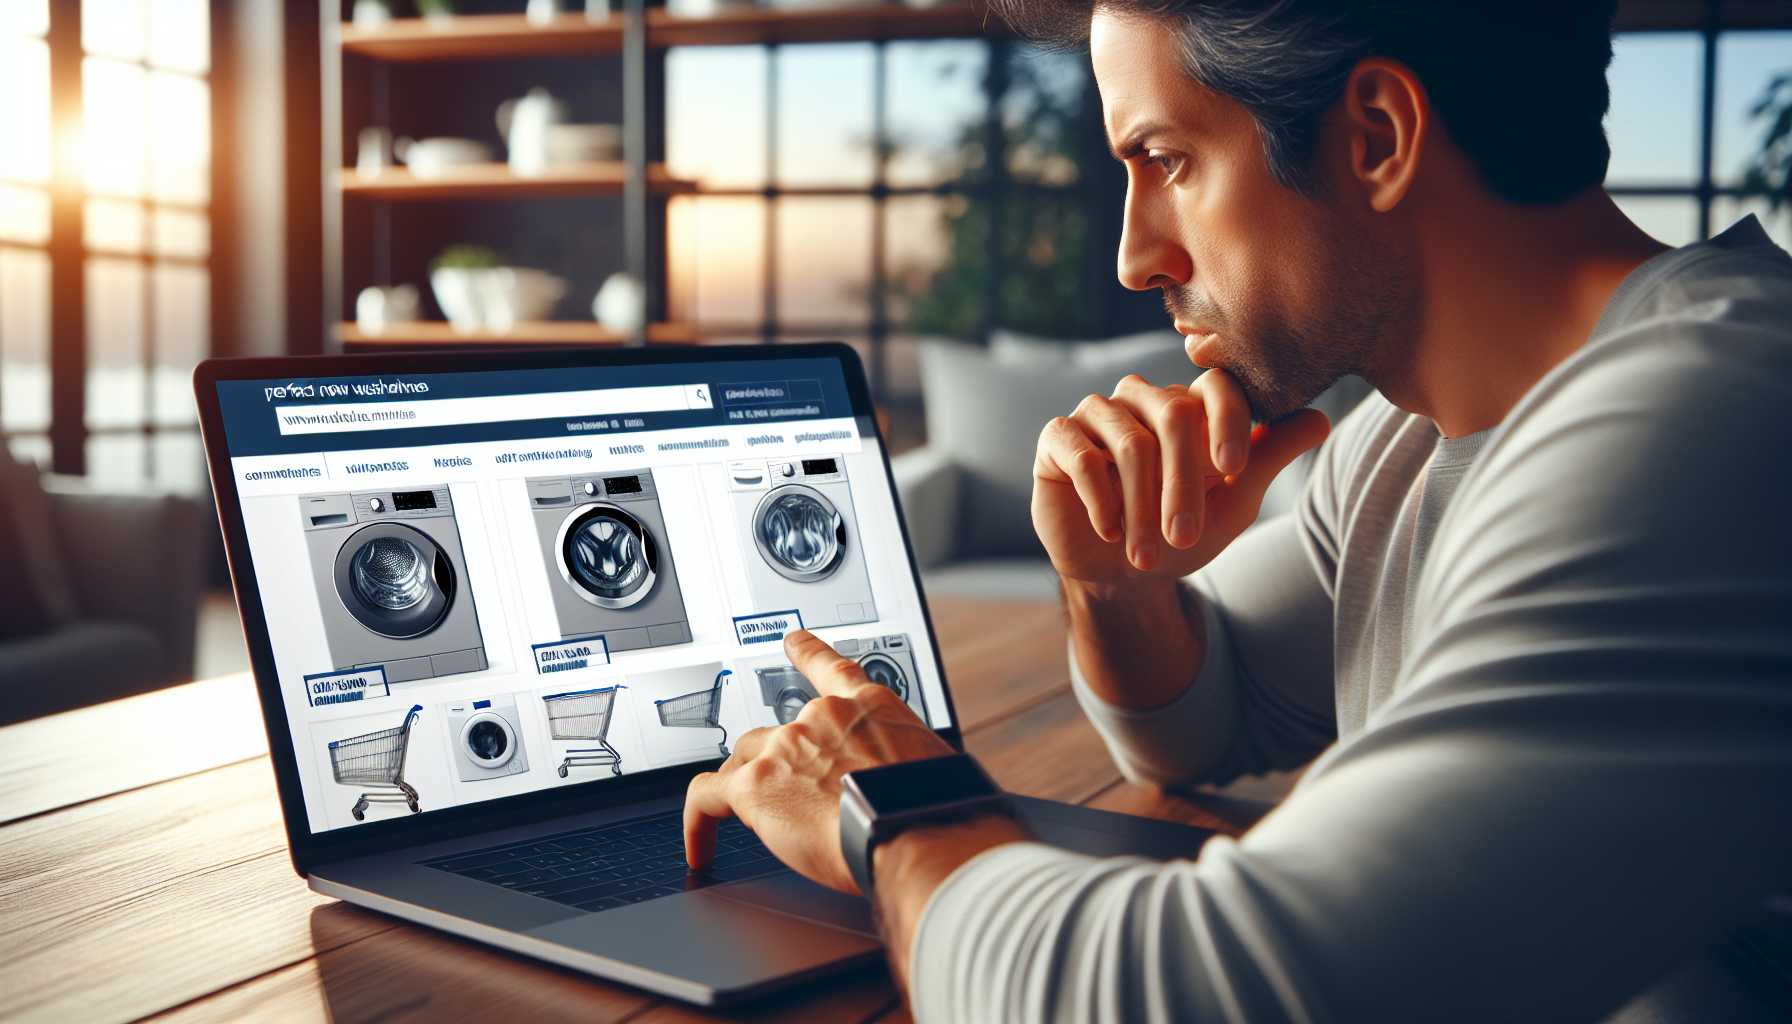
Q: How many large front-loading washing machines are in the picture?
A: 3